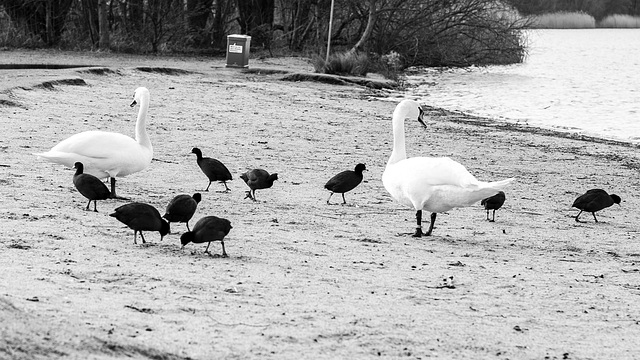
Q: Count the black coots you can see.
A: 9